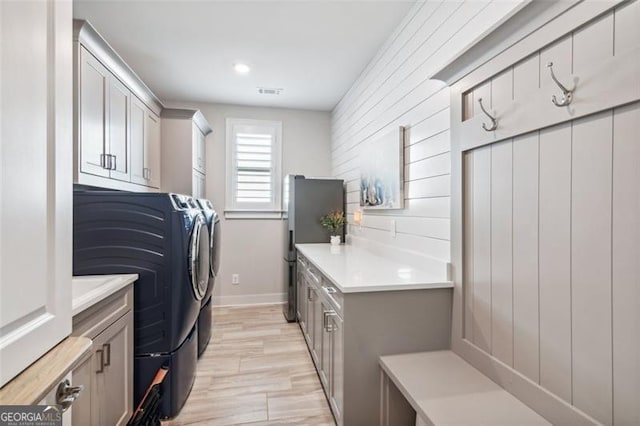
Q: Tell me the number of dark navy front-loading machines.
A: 2